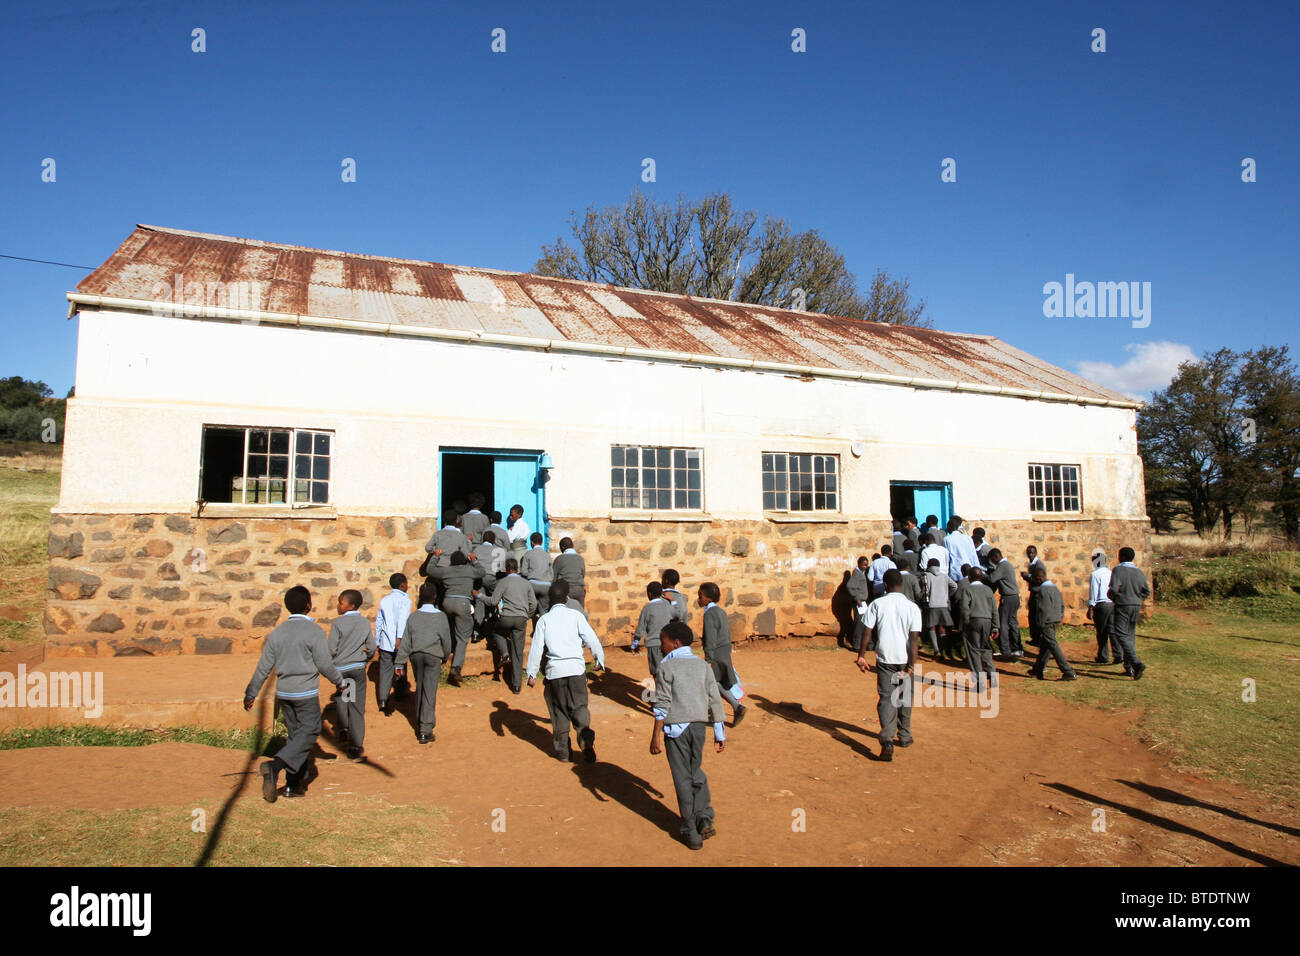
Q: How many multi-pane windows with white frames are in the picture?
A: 4